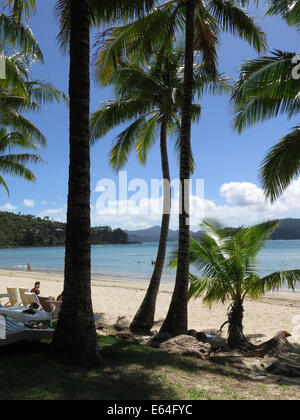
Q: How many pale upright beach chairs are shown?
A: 3